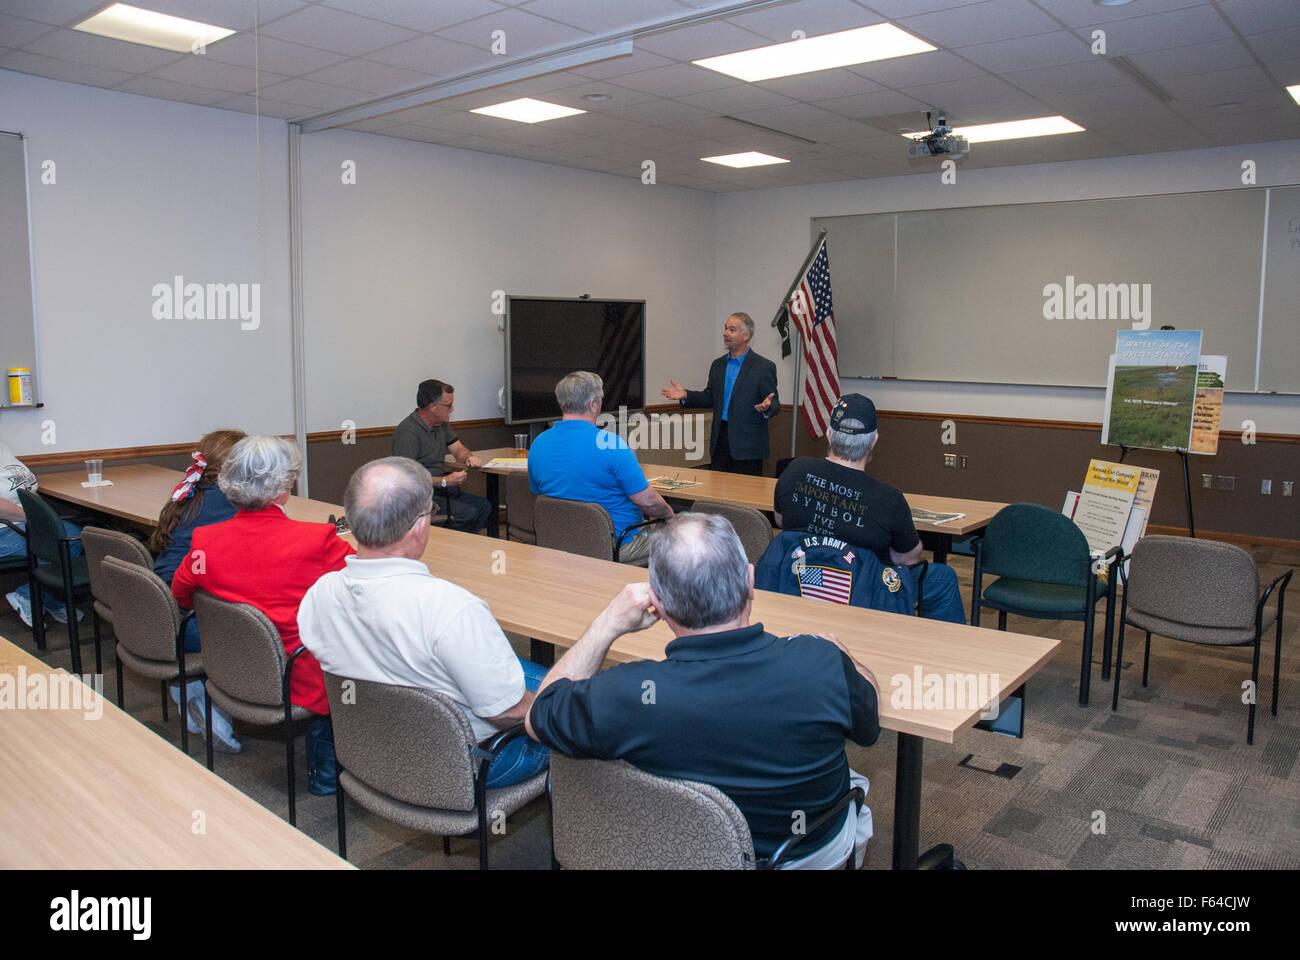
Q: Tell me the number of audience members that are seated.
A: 8